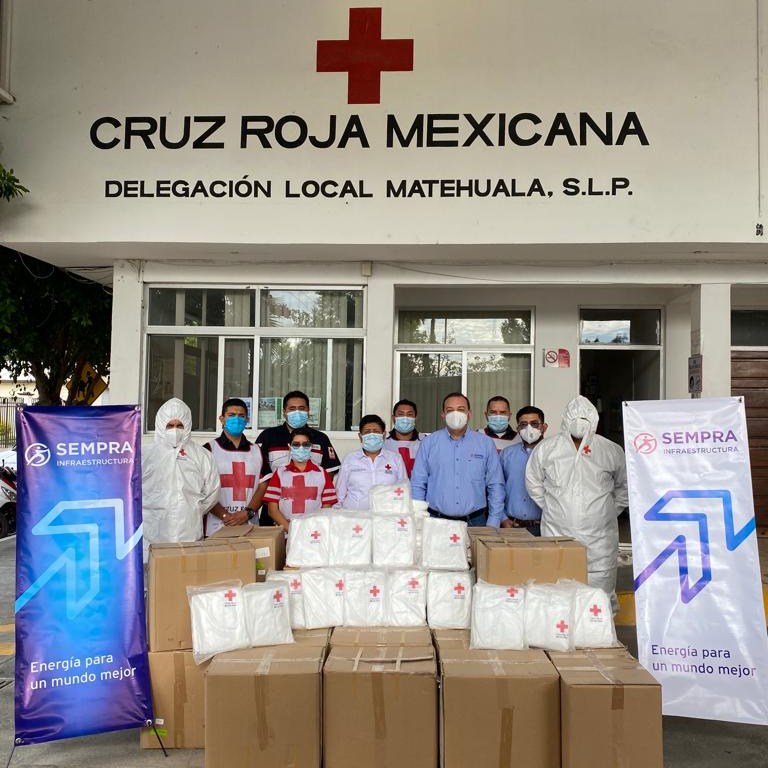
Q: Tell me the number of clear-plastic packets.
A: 15